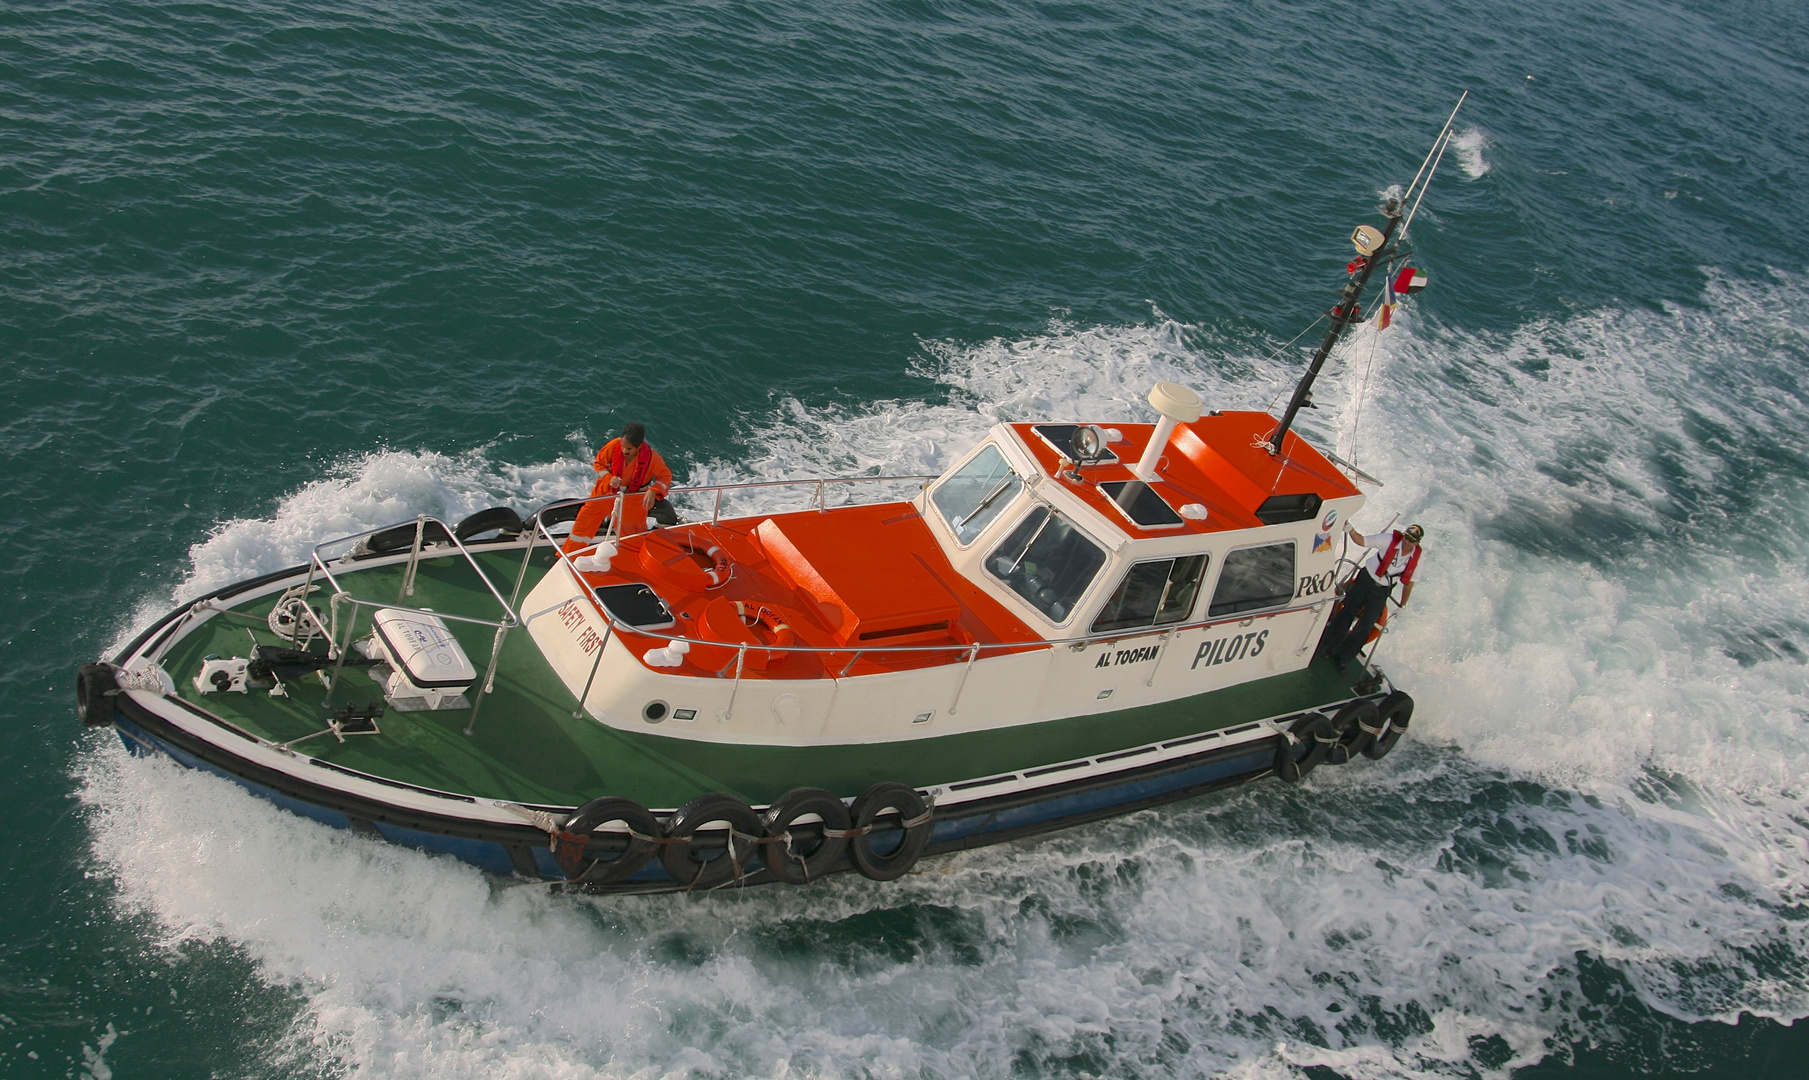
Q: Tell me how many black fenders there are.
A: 12